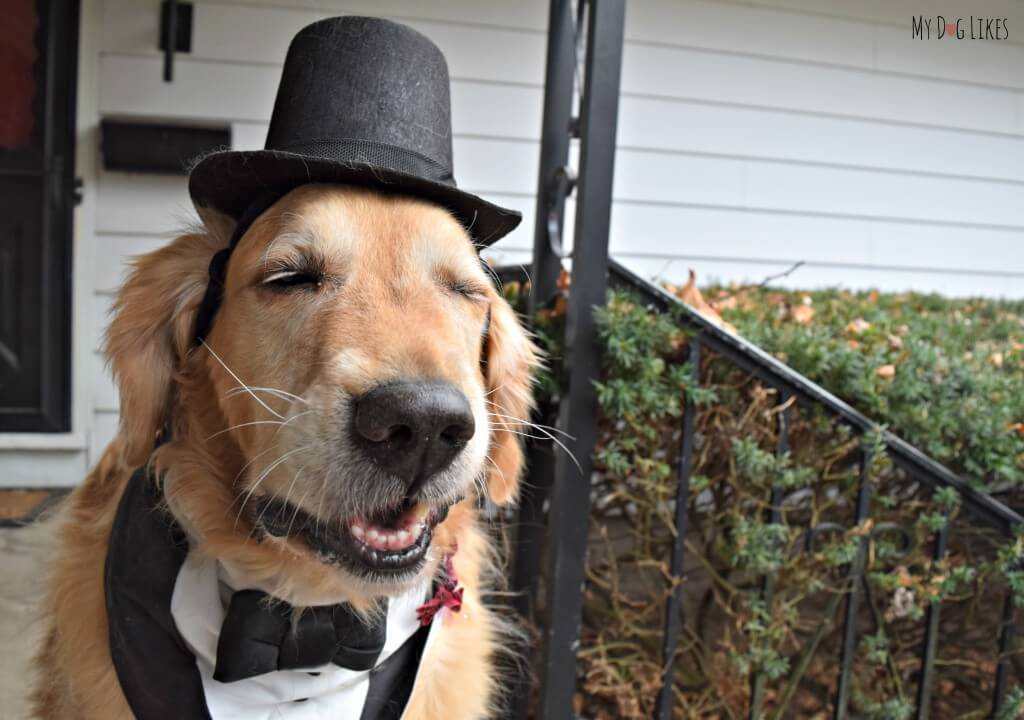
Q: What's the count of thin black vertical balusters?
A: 5